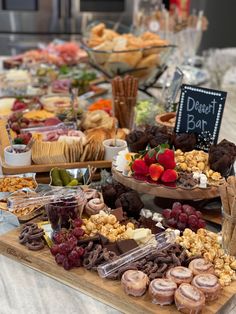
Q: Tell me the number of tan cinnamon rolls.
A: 8